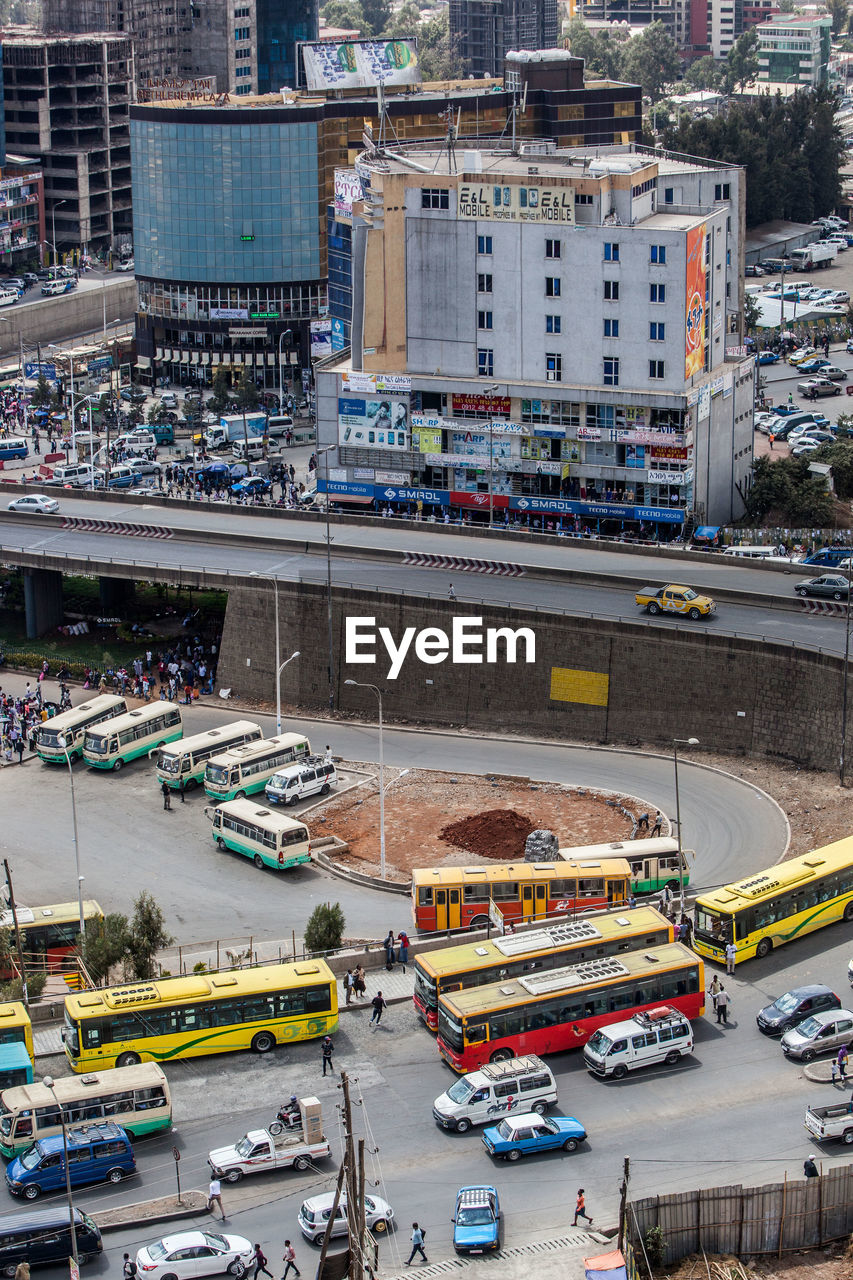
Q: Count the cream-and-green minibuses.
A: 7